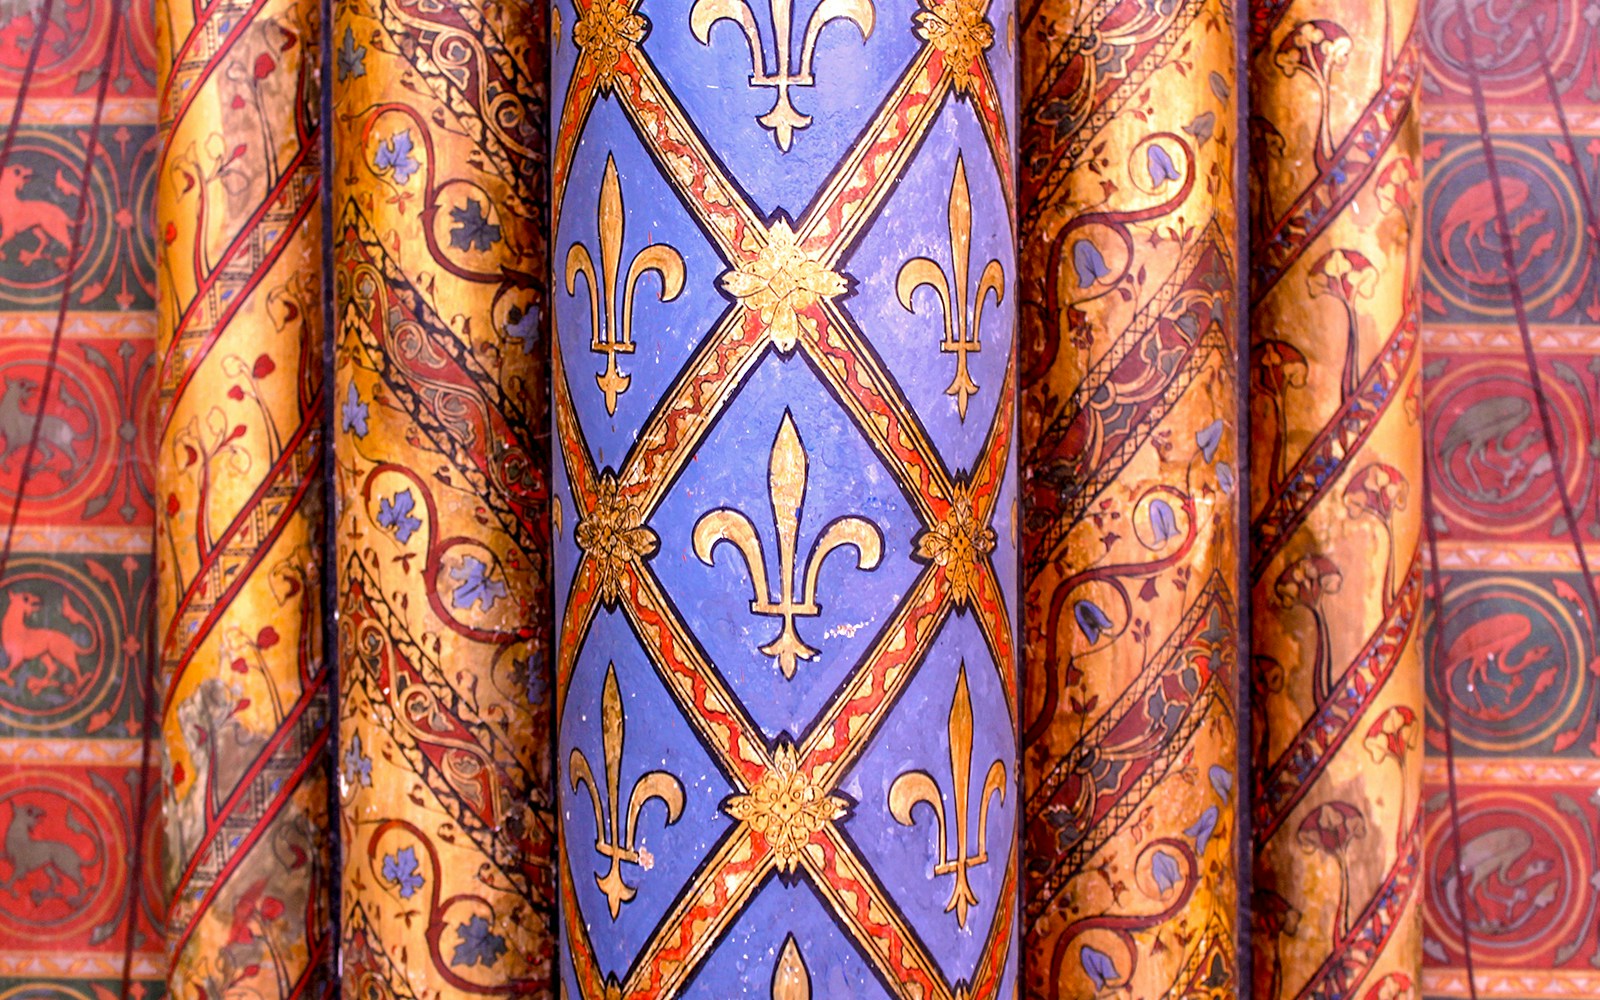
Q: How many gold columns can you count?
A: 4